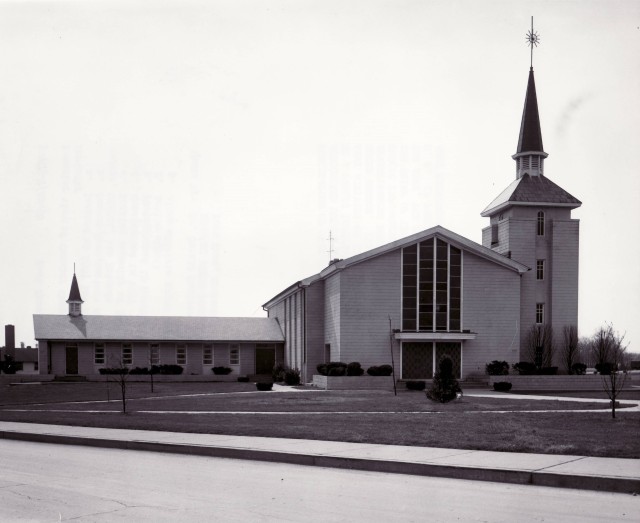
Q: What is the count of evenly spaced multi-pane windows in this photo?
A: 6